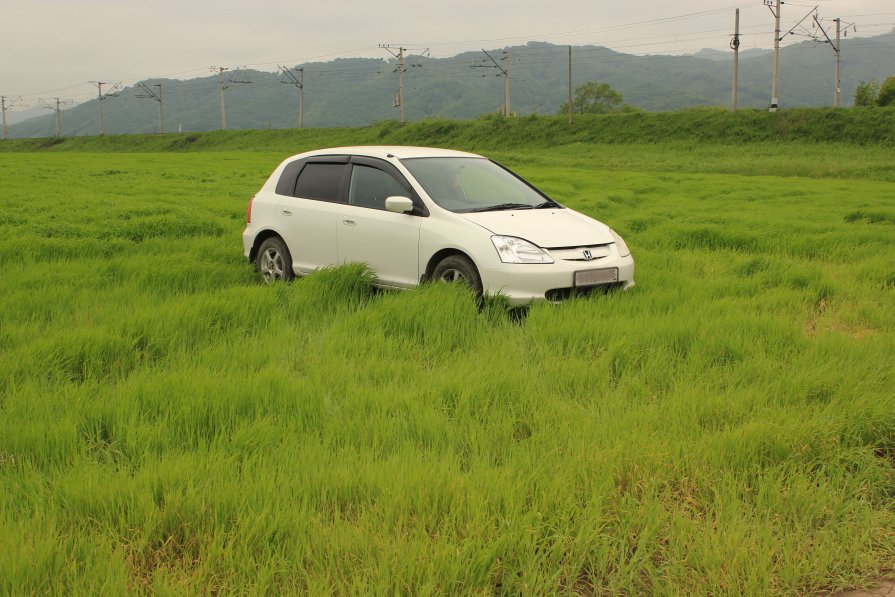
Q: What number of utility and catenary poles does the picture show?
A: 12